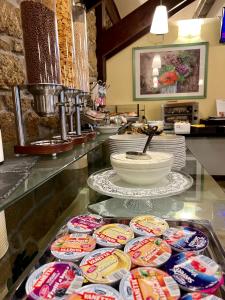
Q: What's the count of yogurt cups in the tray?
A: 12